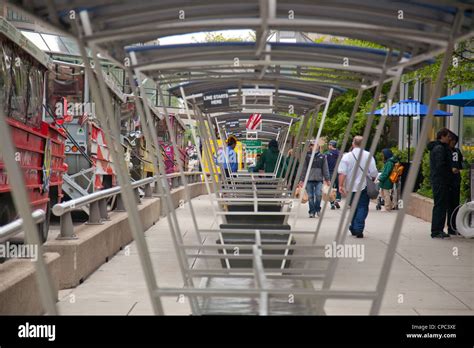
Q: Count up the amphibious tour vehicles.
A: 4